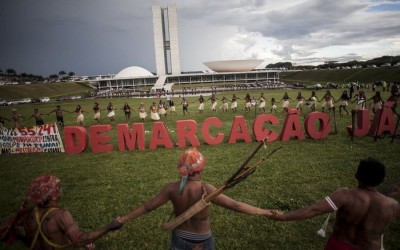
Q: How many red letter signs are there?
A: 12